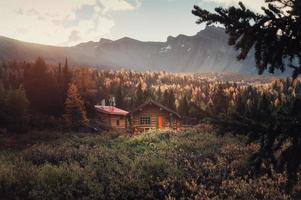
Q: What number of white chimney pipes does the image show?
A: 2